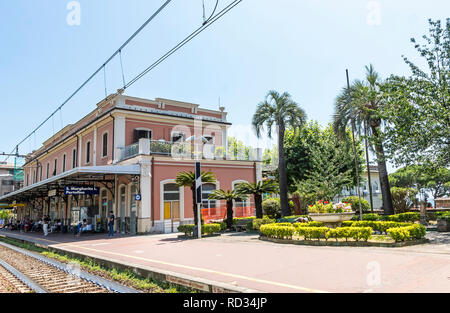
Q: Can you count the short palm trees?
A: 3